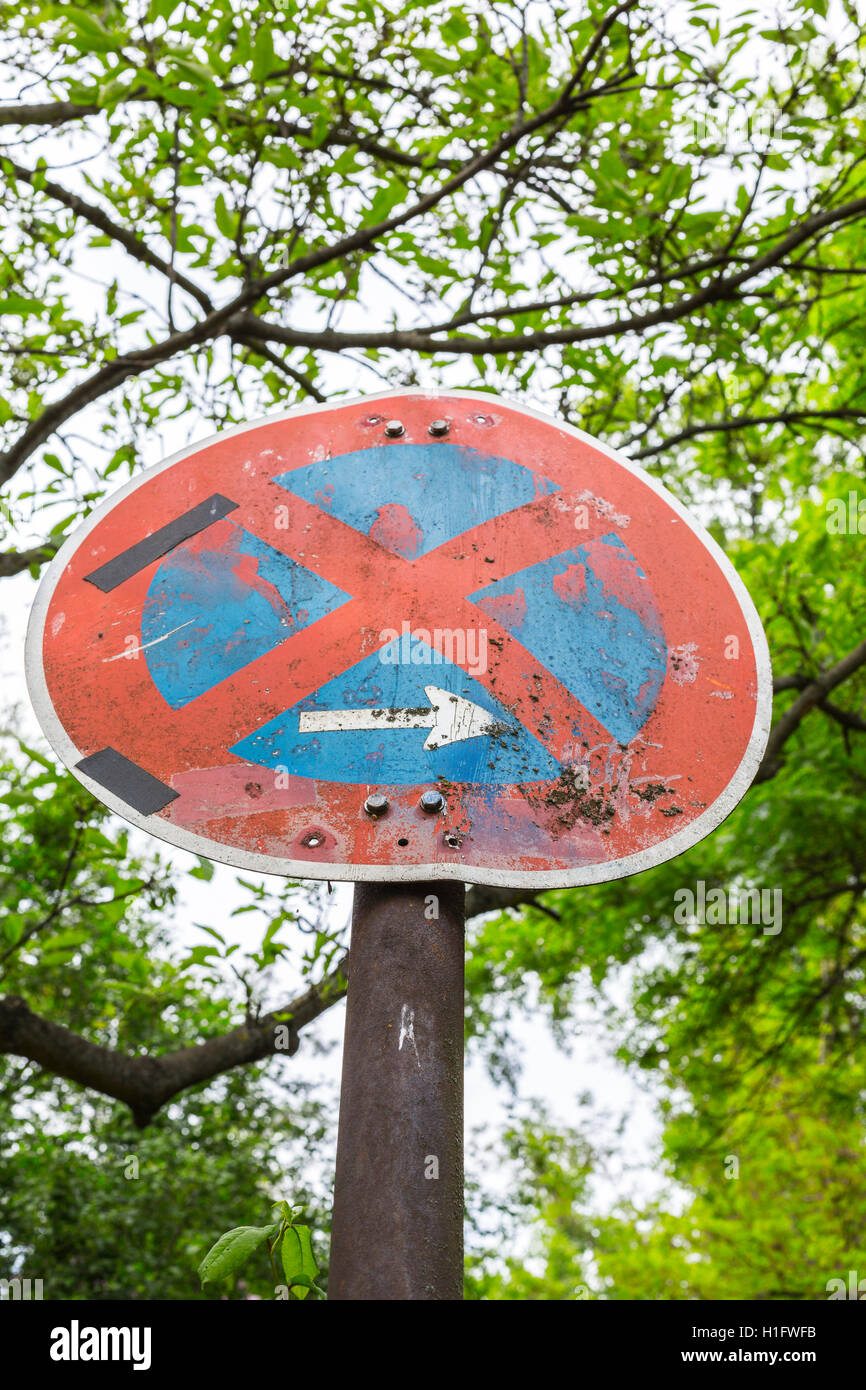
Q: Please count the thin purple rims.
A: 0